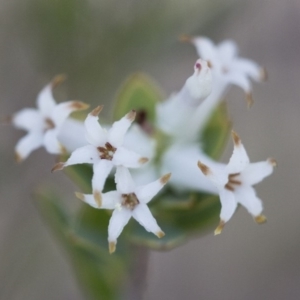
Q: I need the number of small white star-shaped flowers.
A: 5